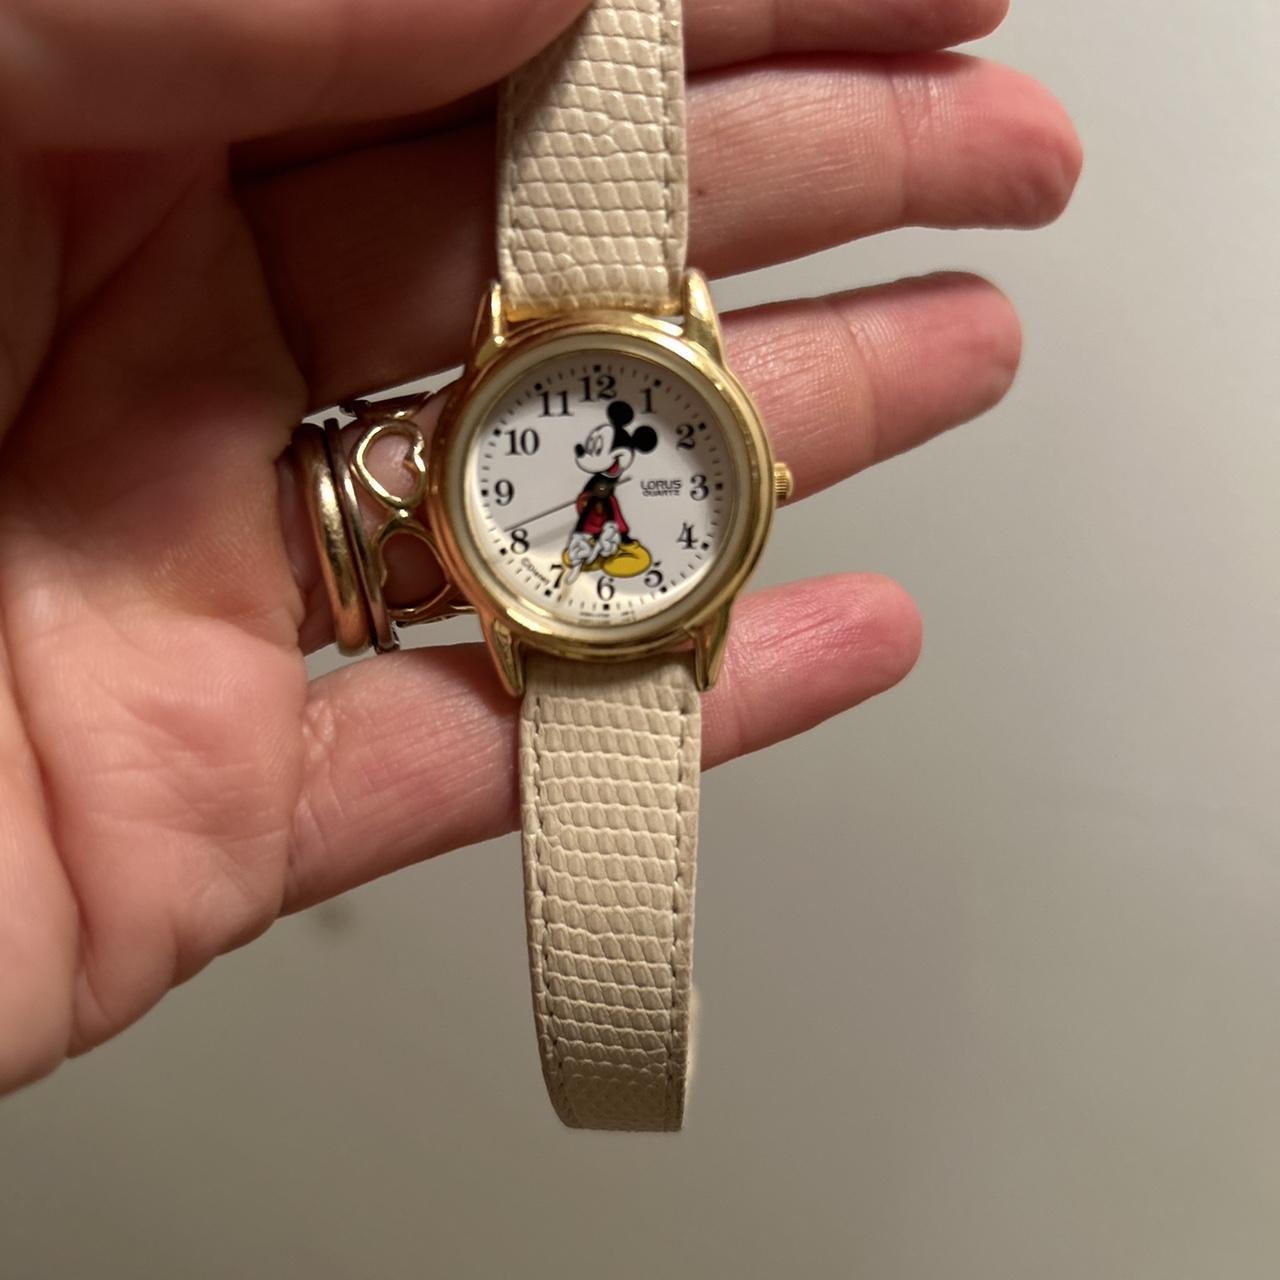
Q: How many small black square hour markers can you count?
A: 12